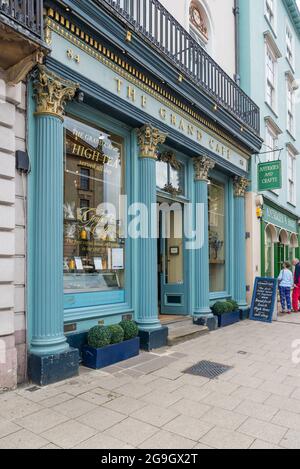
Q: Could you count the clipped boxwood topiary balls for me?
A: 6